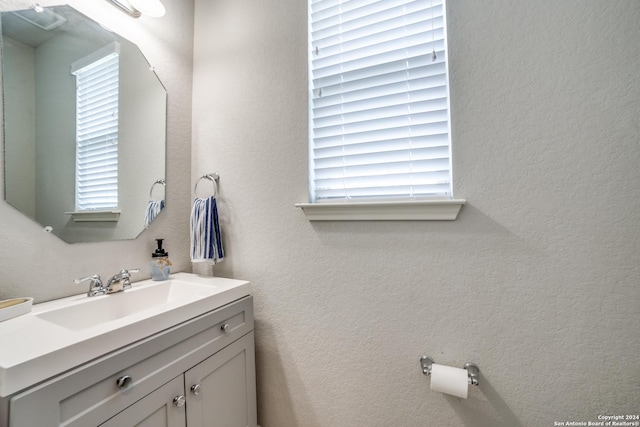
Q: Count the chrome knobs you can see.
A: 4